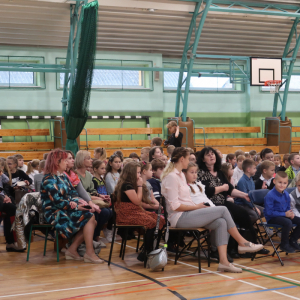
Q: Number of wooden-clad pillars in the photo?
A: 3